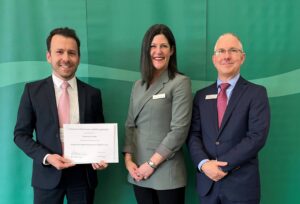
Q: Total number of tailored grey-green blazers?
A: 1